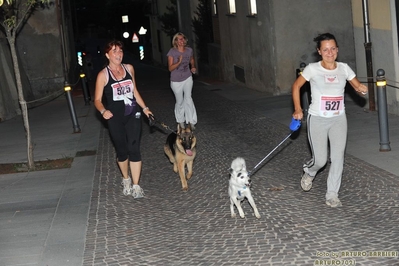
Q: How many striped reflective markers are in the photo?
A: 2